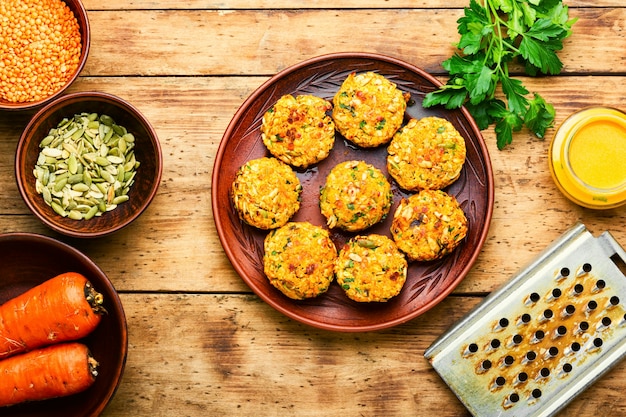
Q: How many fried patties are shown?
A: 8